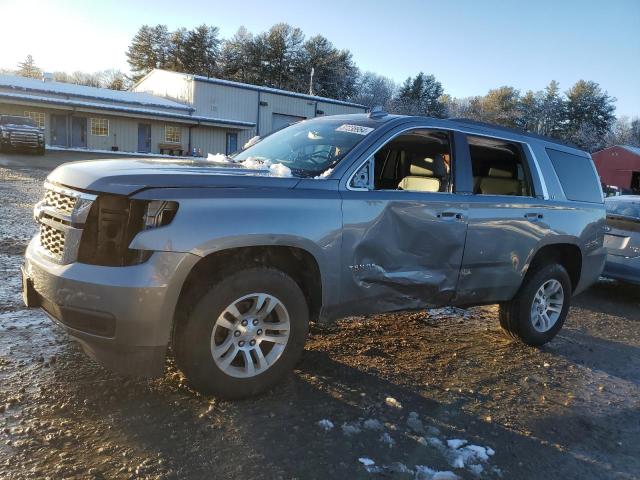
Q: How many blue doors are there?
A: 4